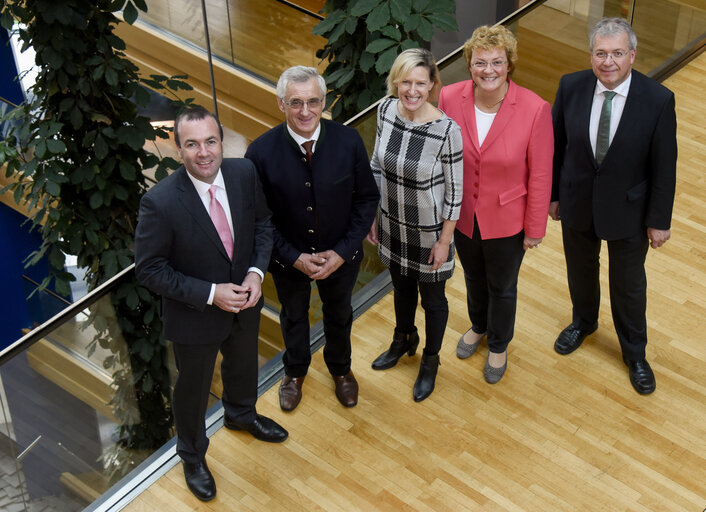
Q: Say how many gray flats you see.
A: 2